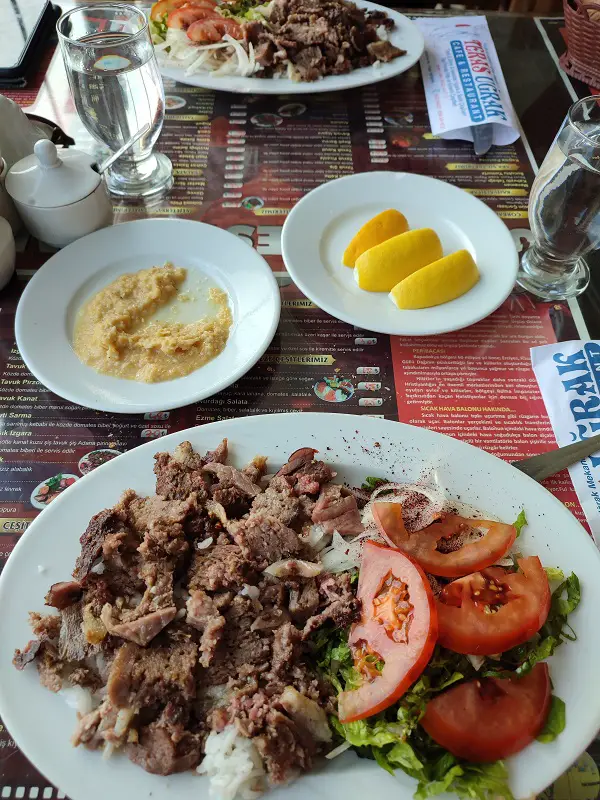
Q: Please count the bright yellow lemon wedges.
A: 3